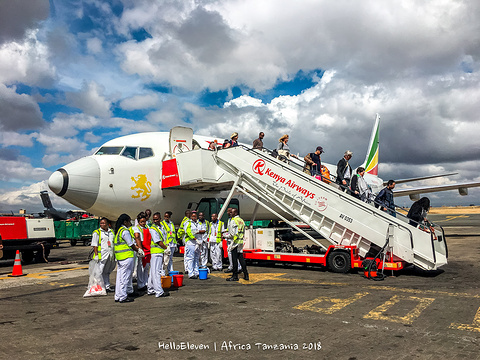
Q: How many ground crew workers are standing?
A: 12